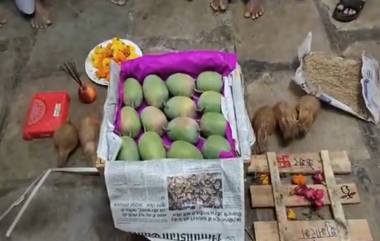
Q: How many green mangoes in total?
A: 14